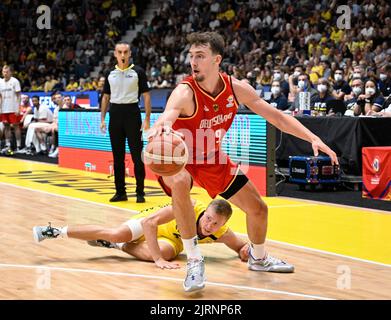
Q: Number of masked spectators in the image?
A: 11